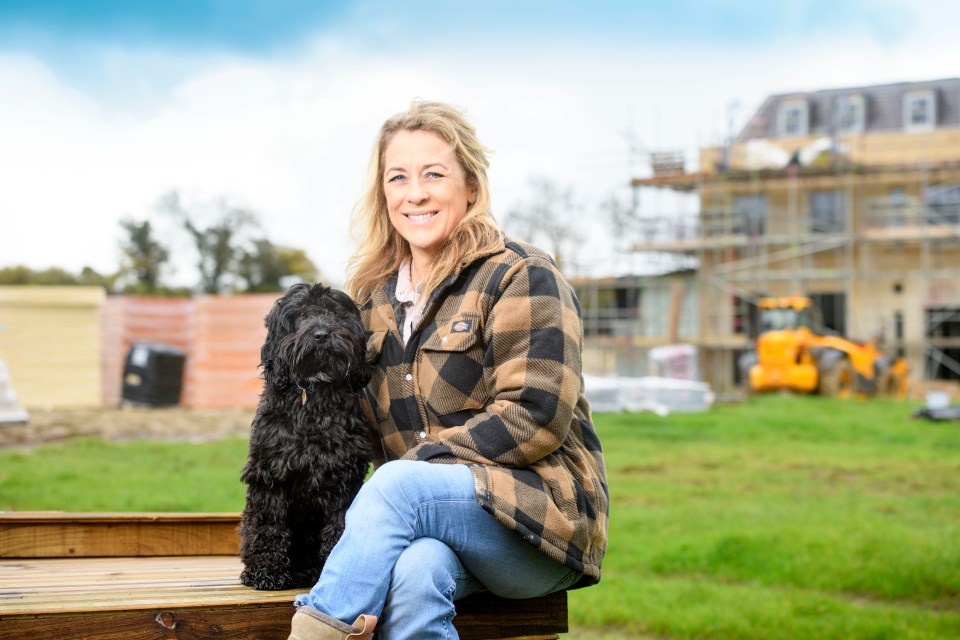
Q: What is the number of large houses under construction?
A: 1